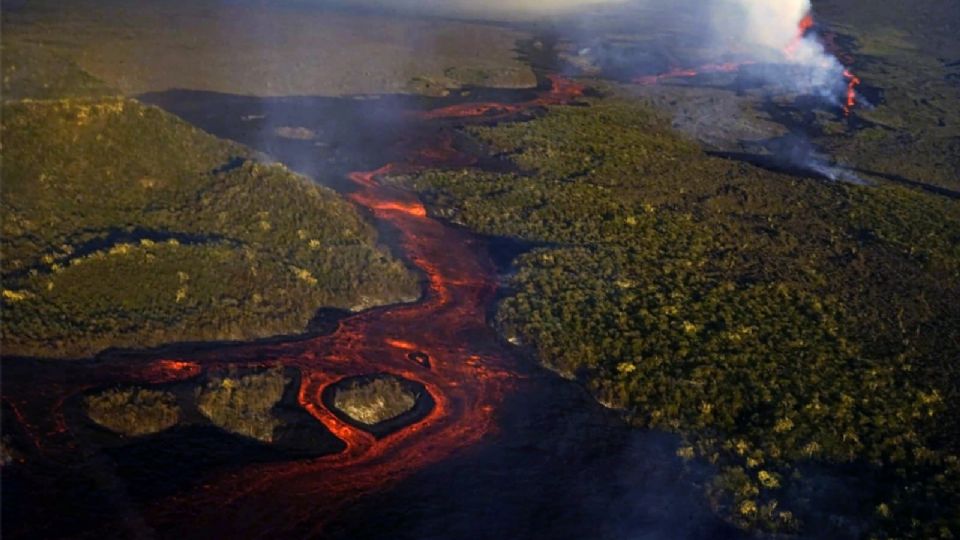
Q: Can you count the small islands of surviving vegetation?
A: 3